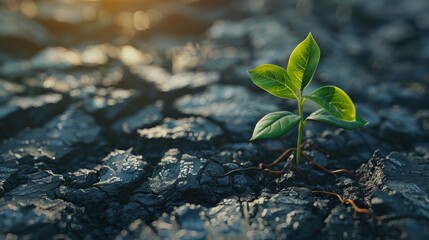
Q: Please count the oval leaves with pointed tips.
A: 5